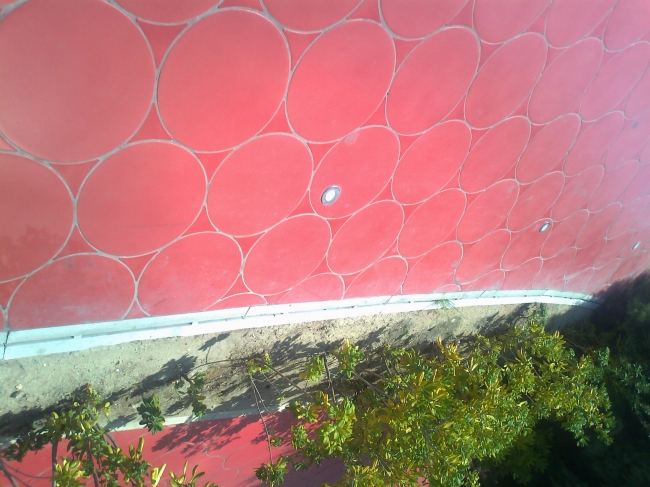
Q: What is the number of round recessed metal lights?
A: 3